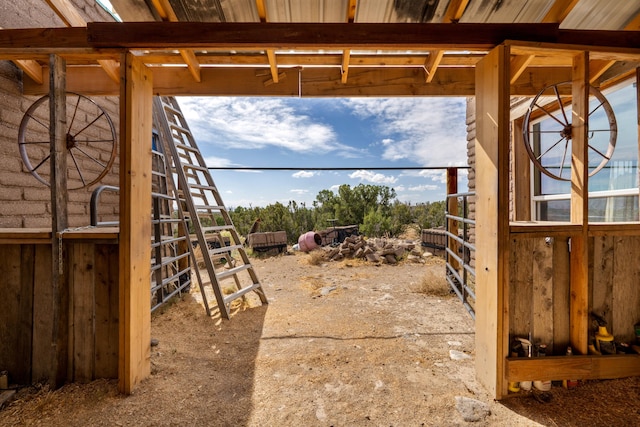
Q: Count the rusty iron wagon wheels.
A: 2